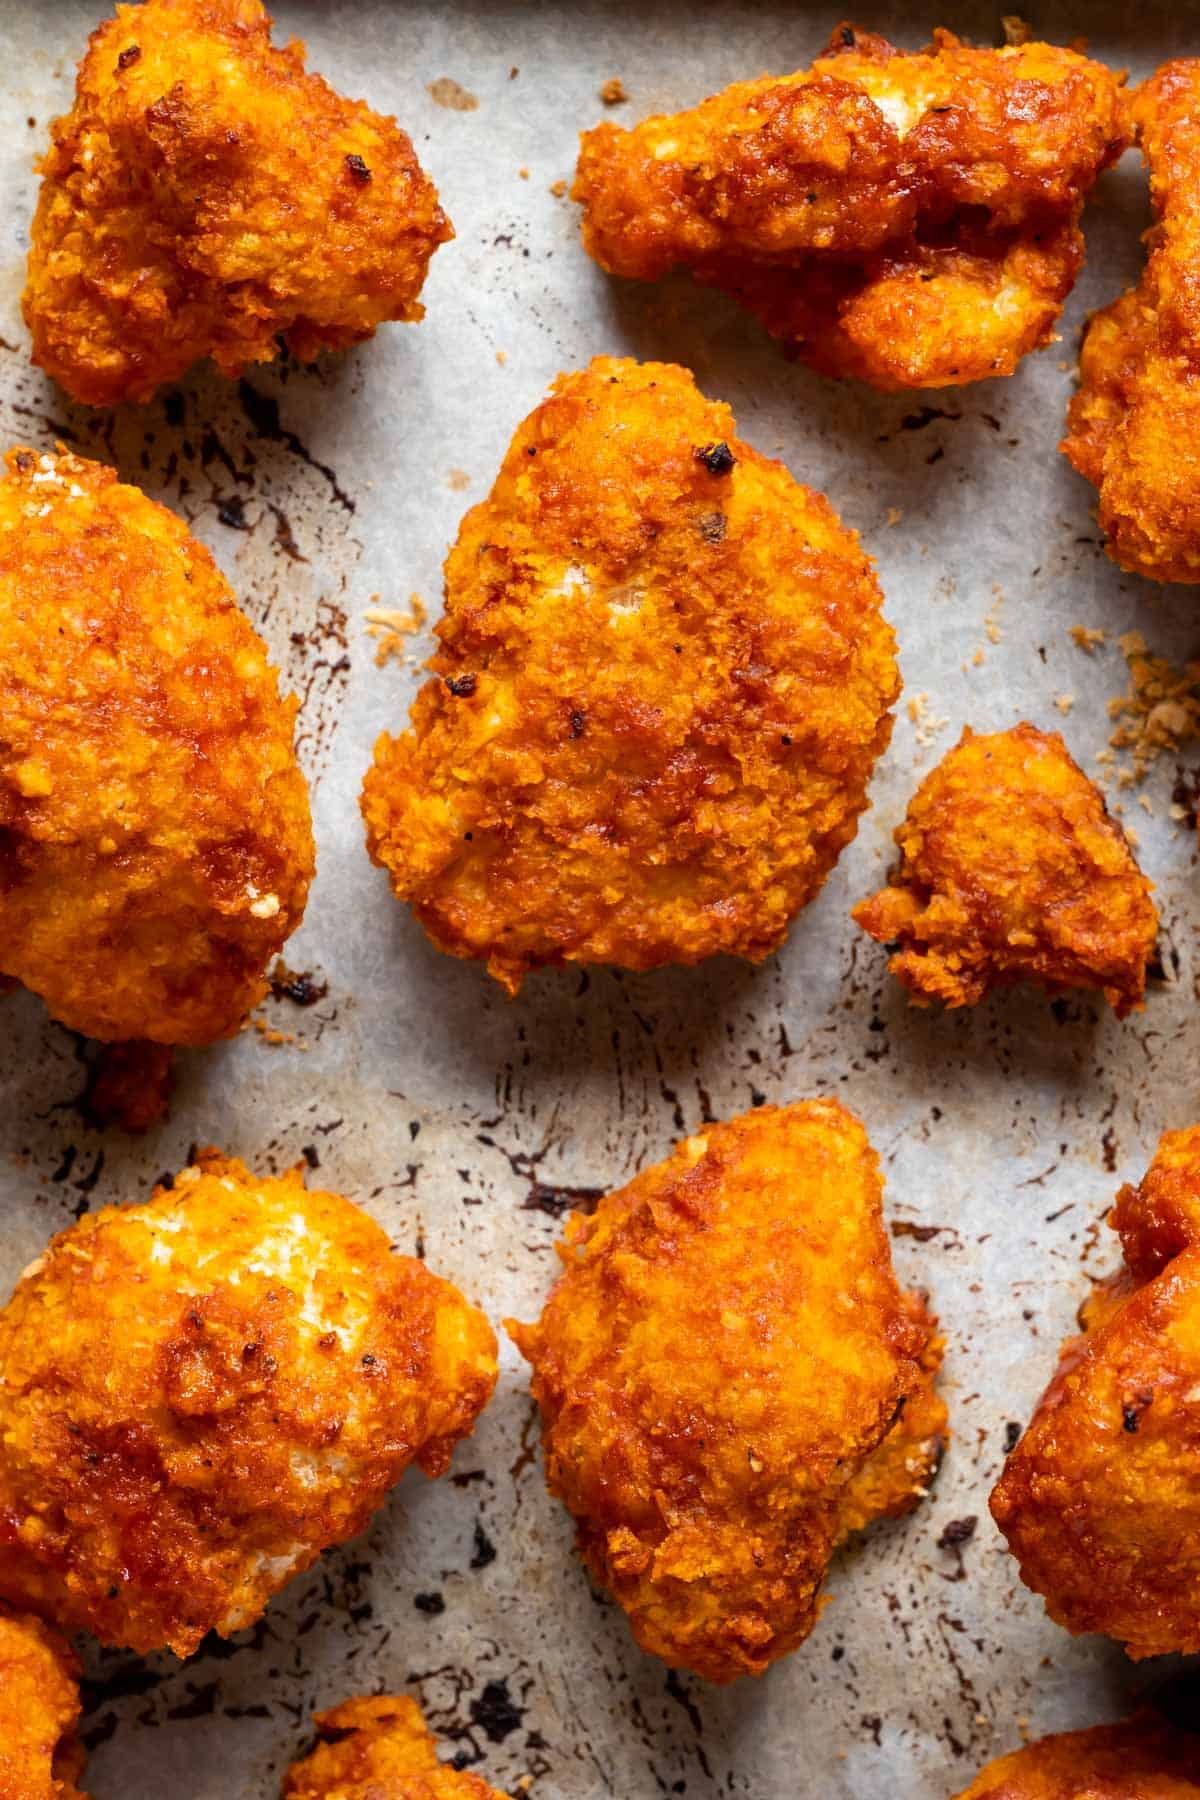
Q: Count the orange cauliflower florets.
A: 12